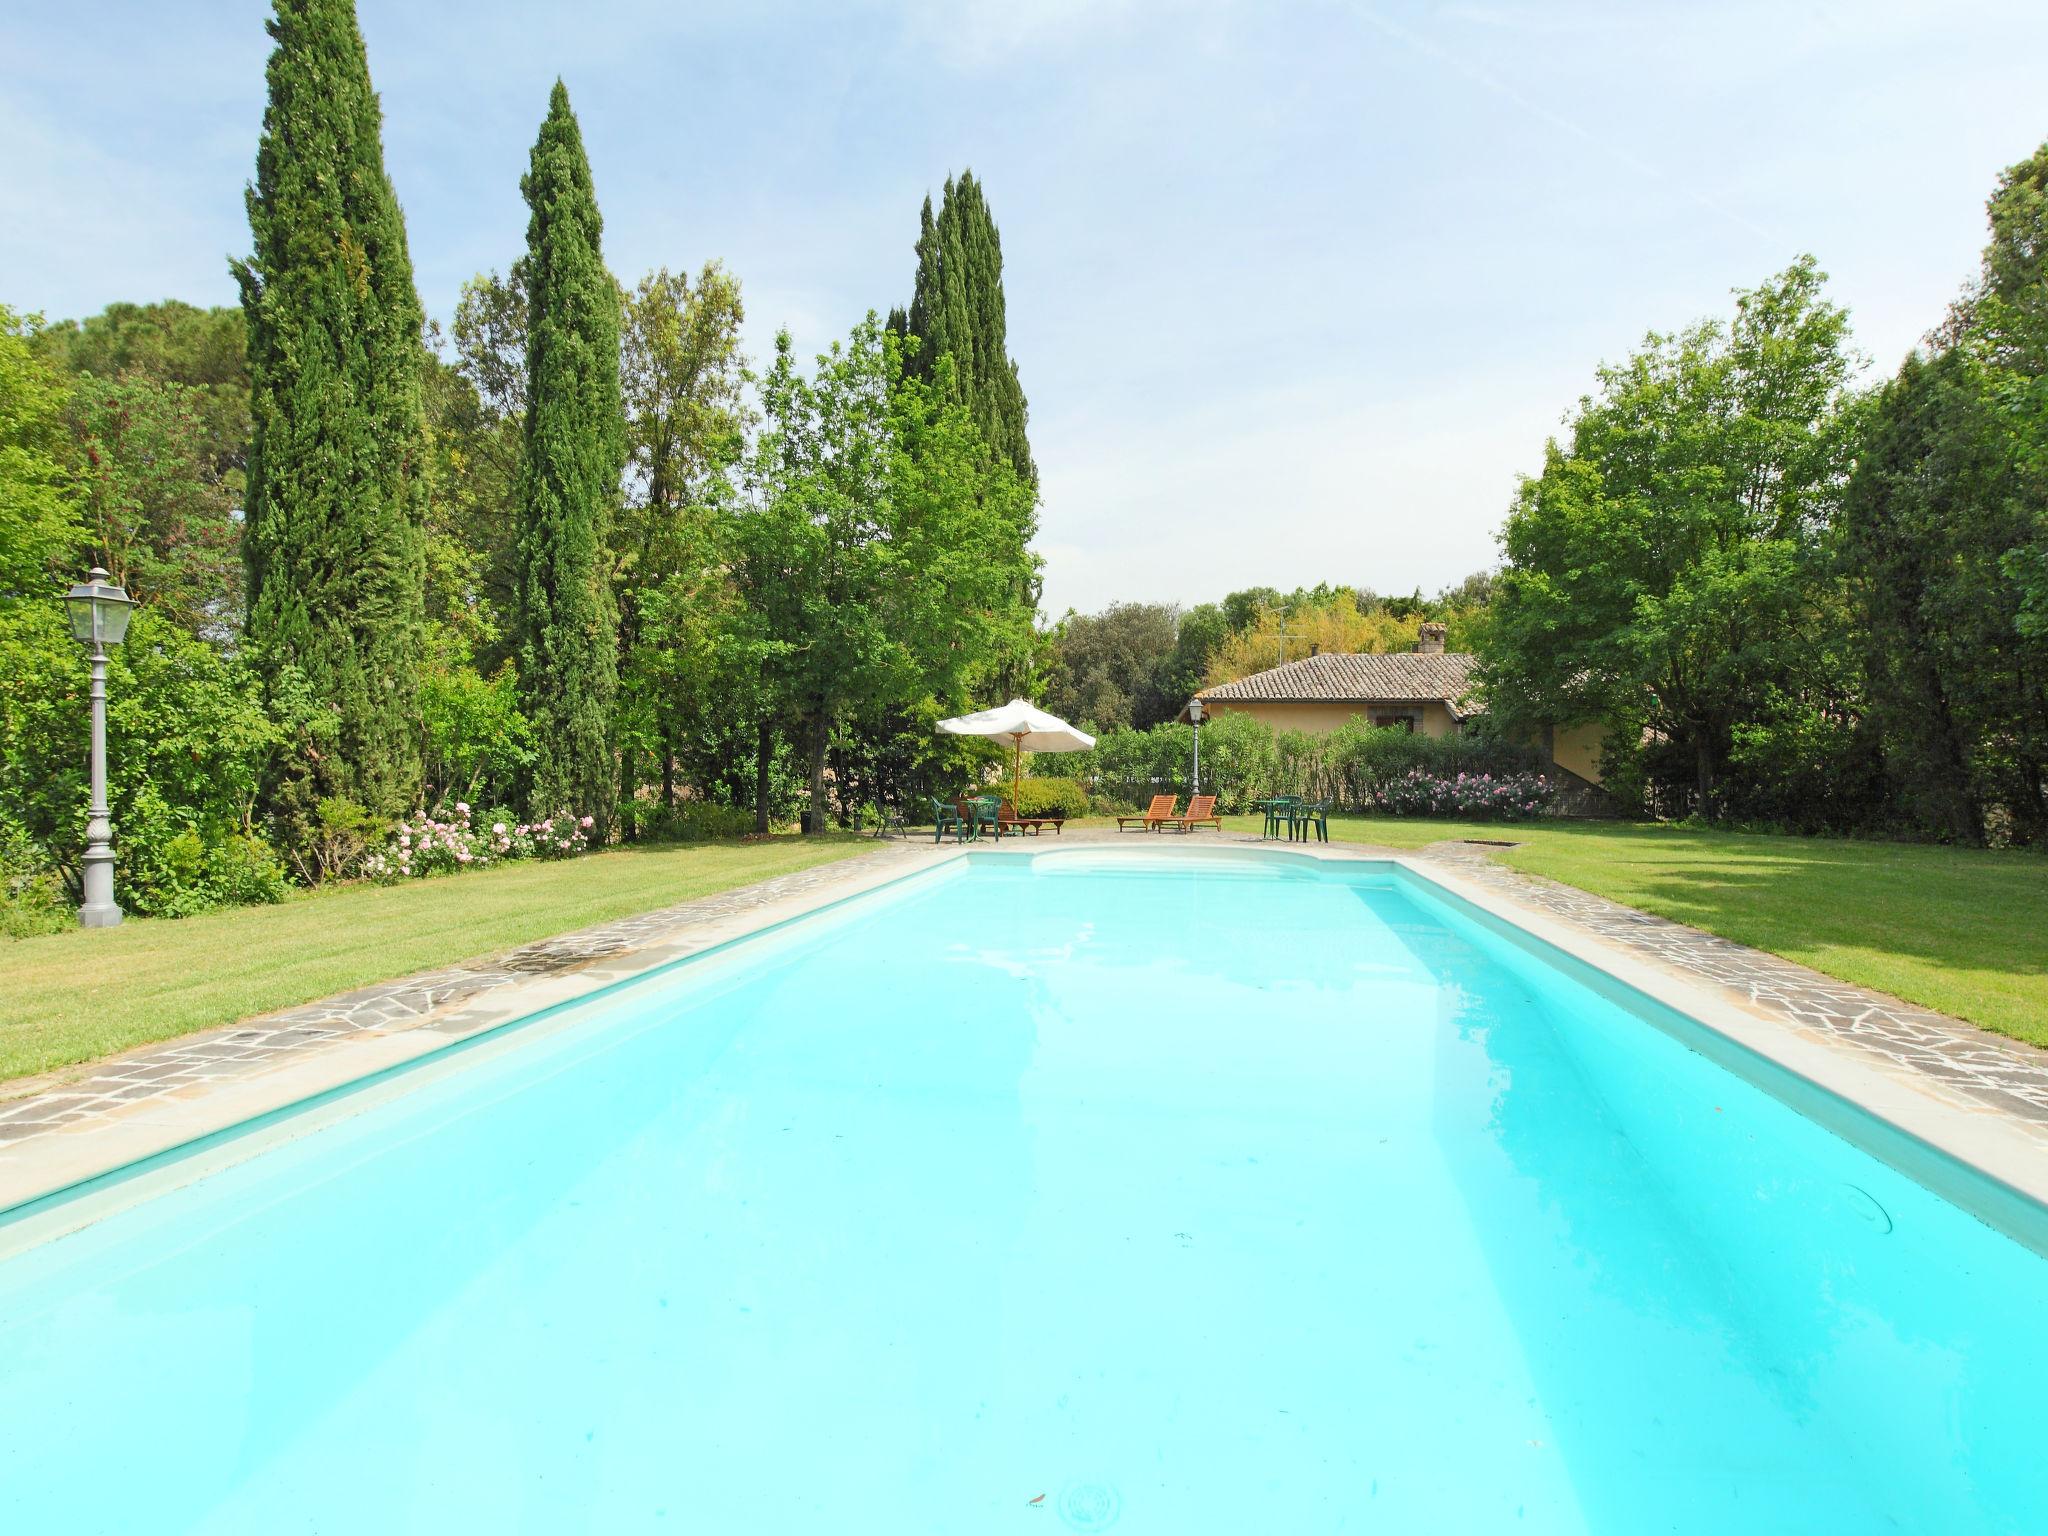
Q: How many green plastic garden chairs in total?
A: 4